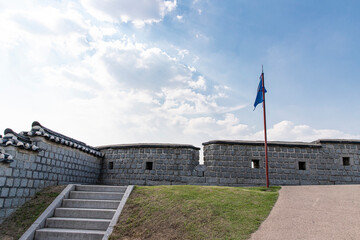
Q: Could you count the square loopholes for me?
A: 5